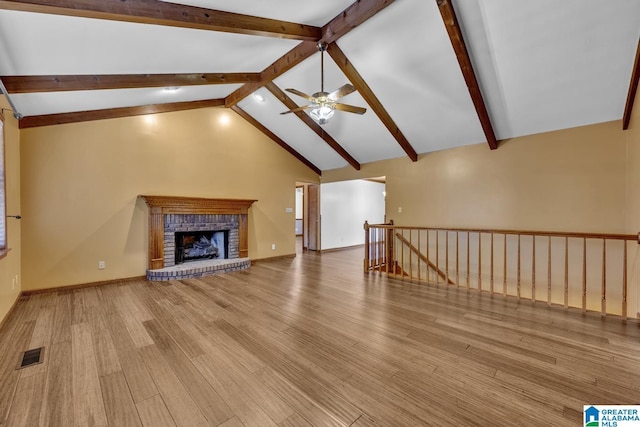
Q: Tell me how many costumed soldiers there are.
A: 0